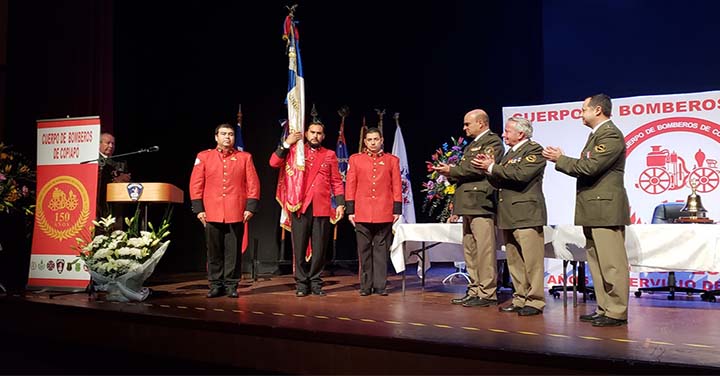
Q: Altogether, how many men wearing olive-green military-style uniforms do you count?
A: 3